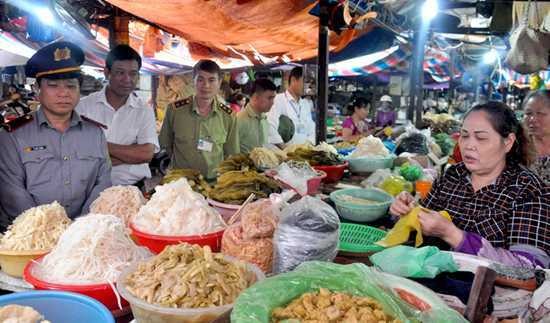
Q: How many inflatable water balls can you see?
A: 0